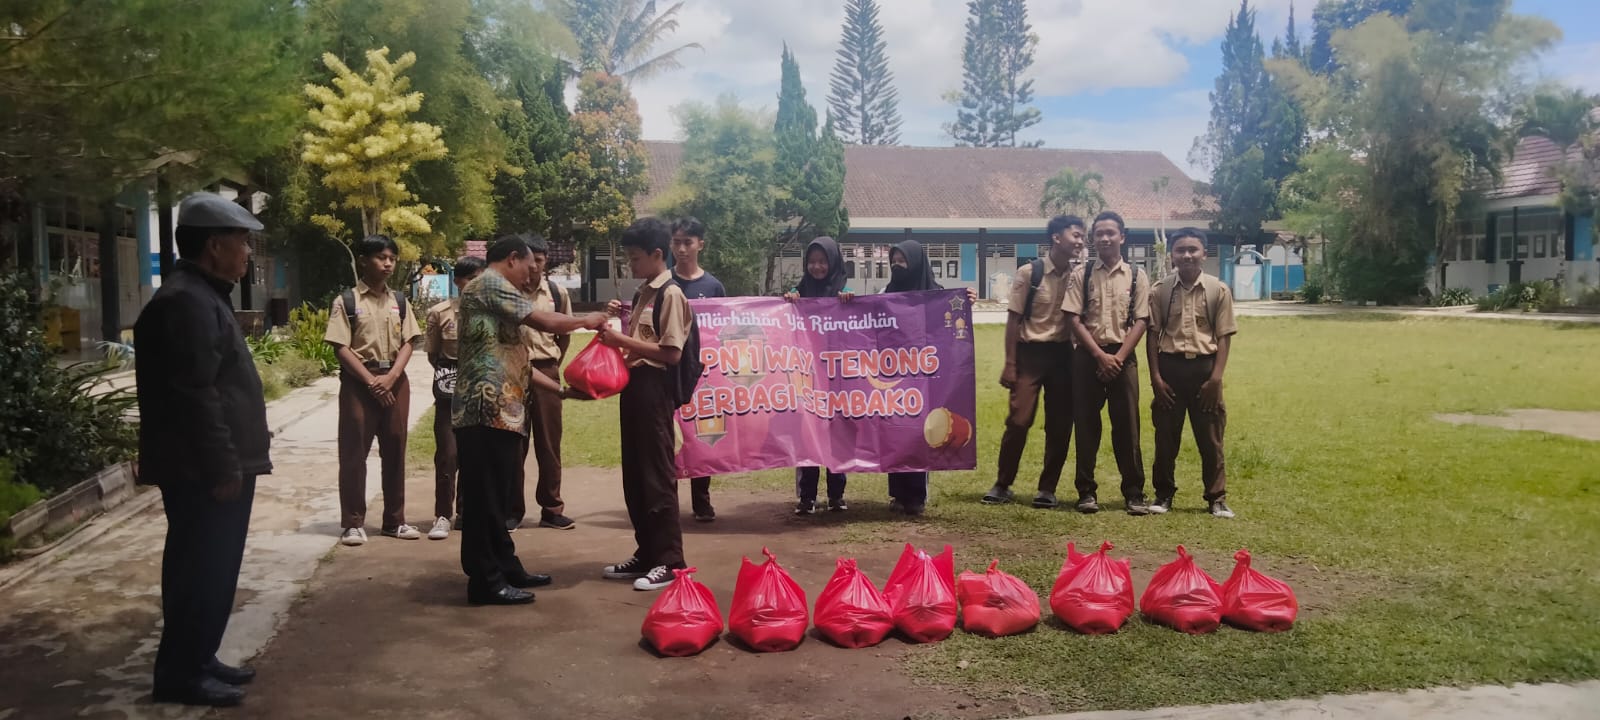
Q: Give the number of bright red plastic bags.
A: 9